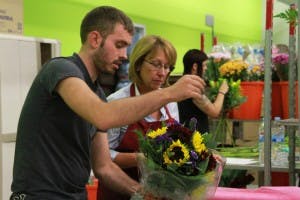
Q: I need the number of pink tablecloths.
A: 1